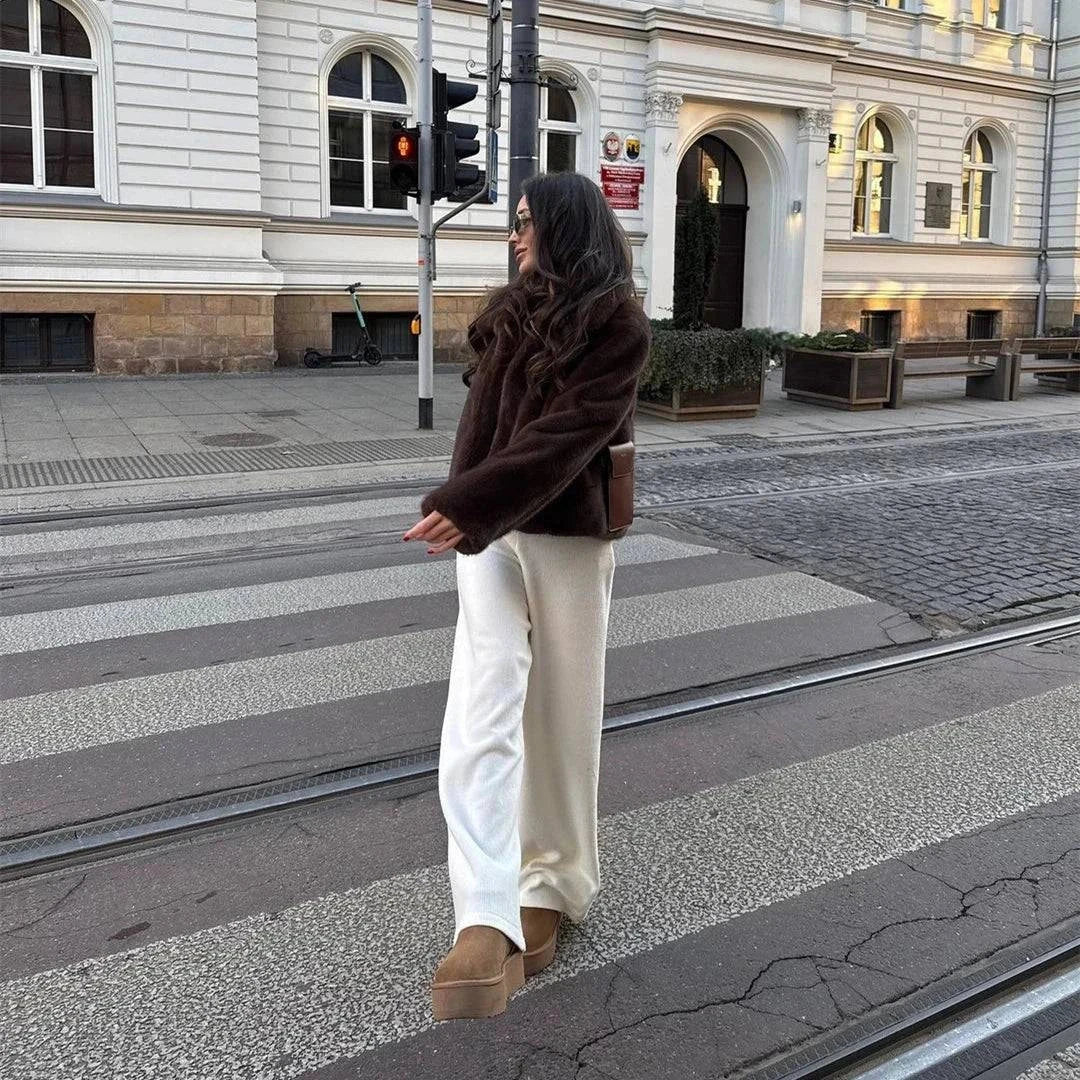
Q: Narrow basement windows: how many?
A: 4